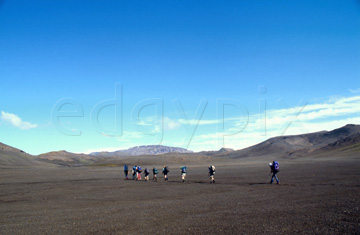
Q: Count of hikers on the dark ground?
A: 9